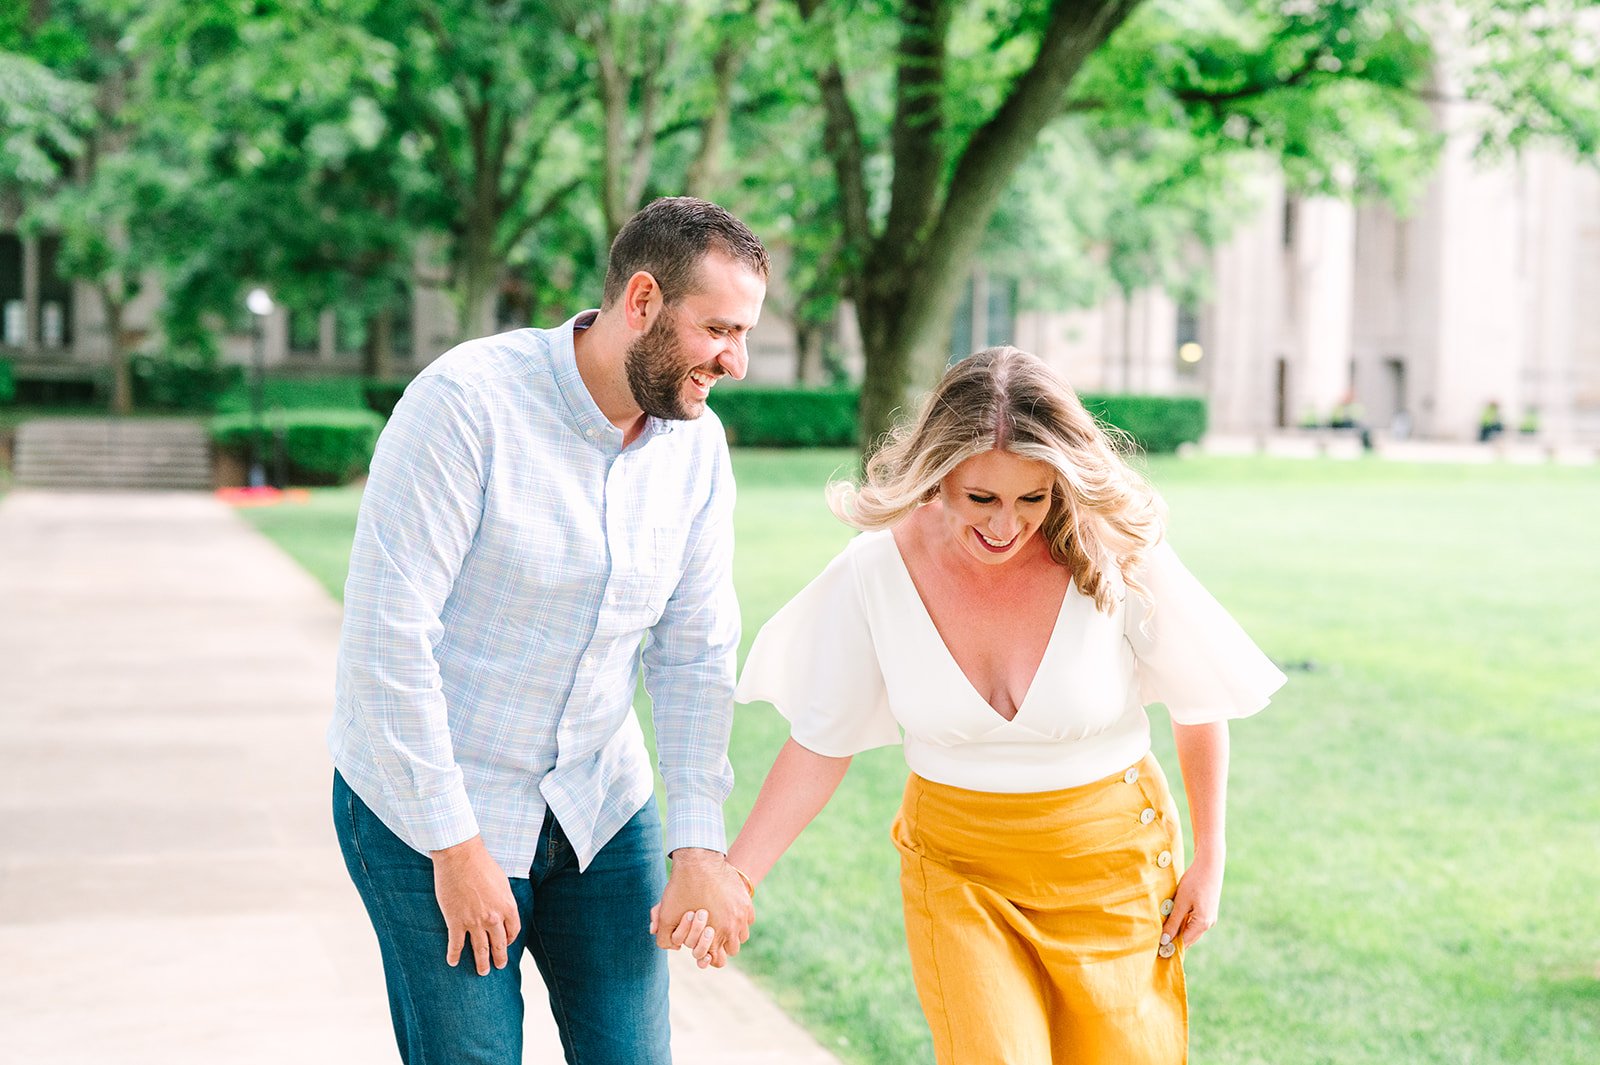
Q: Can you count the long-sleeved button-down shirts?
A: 1